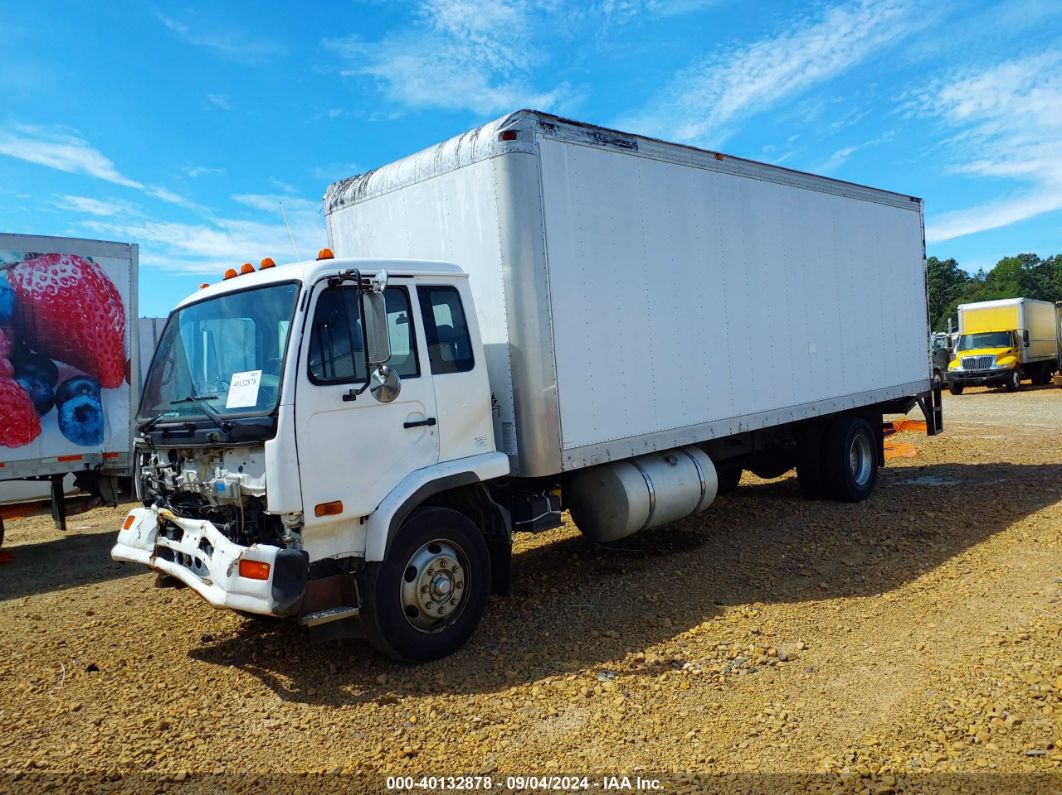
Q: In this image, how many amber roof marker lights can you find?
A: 5